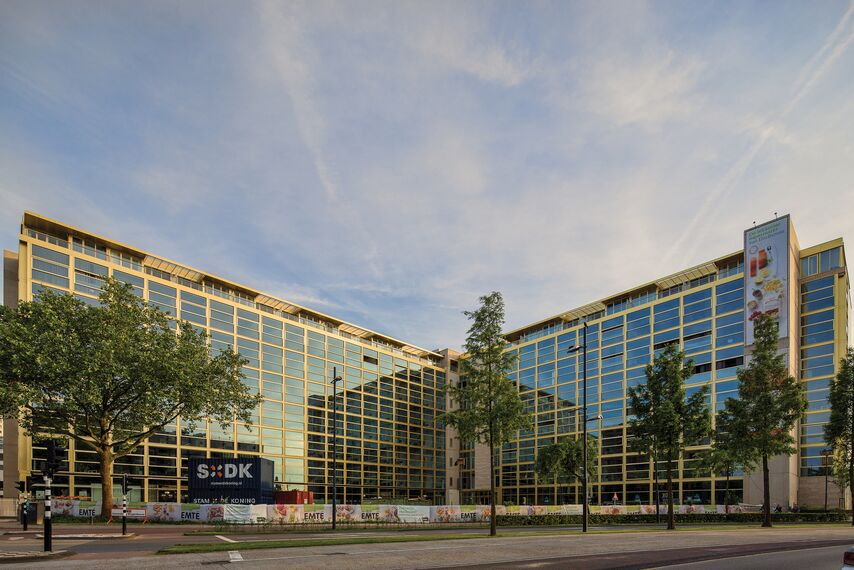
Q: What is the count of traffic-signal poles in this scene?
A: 3